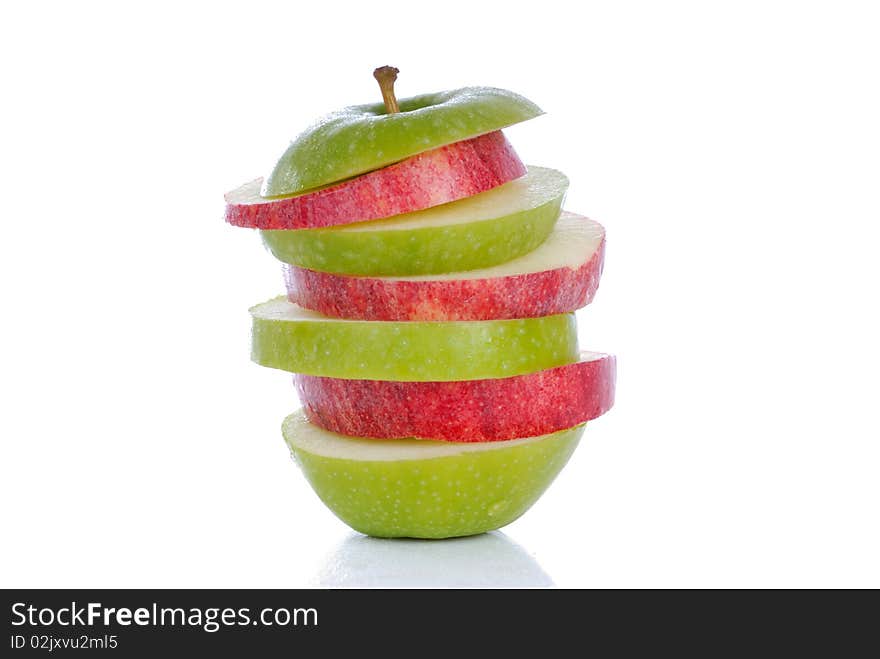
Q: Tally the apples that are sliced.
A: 2